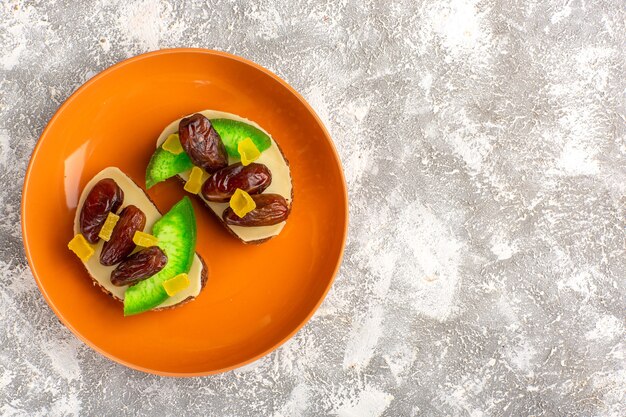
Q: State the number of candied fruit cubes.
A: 8